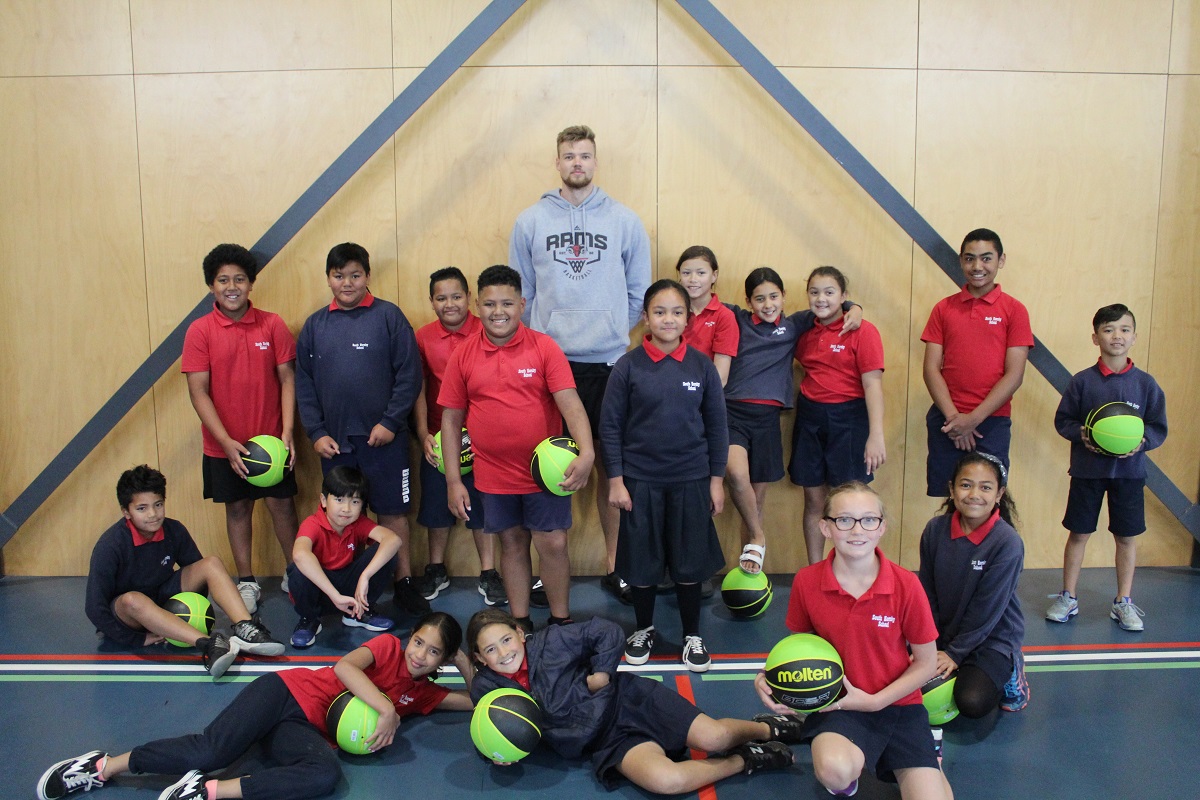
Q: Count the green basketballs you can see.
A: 10